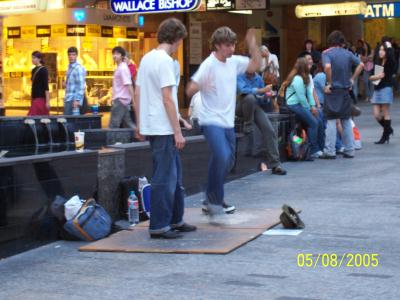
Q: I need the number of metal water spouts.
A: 3